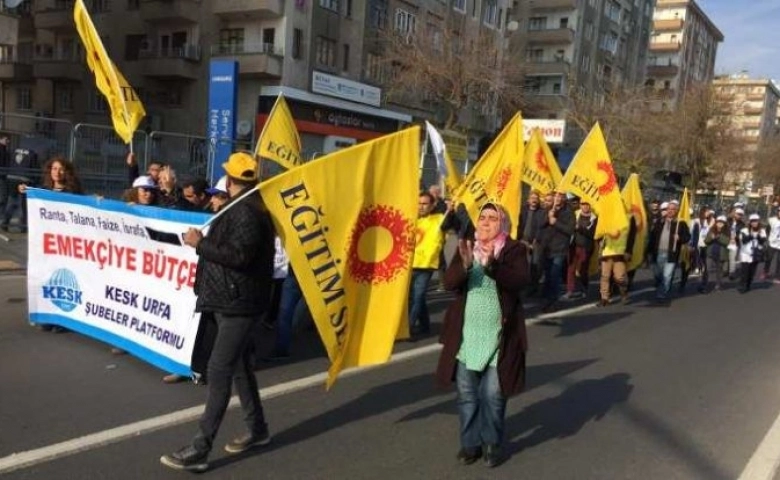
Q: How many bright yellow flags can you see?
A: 9